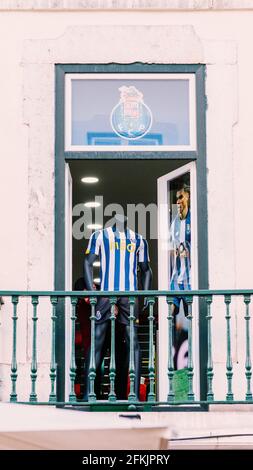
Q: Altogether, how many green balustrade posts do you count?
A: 13